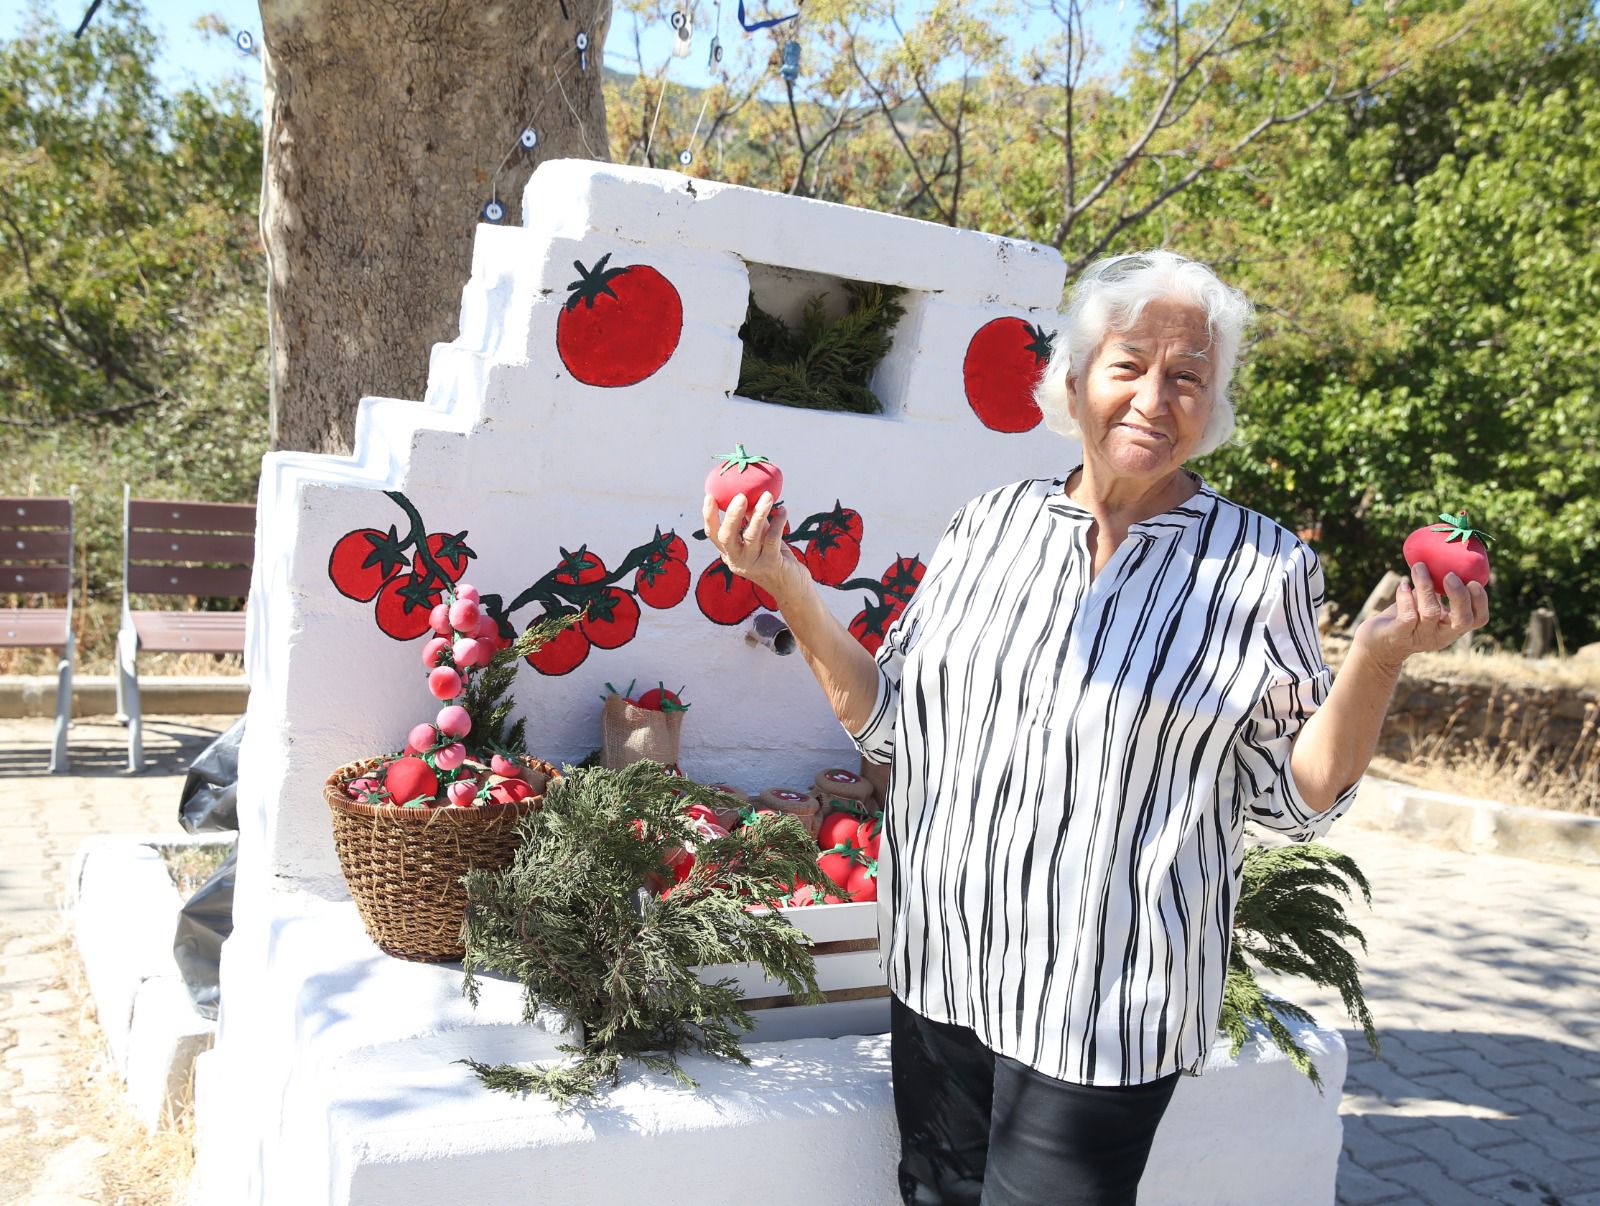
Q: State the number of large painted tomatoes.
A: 2